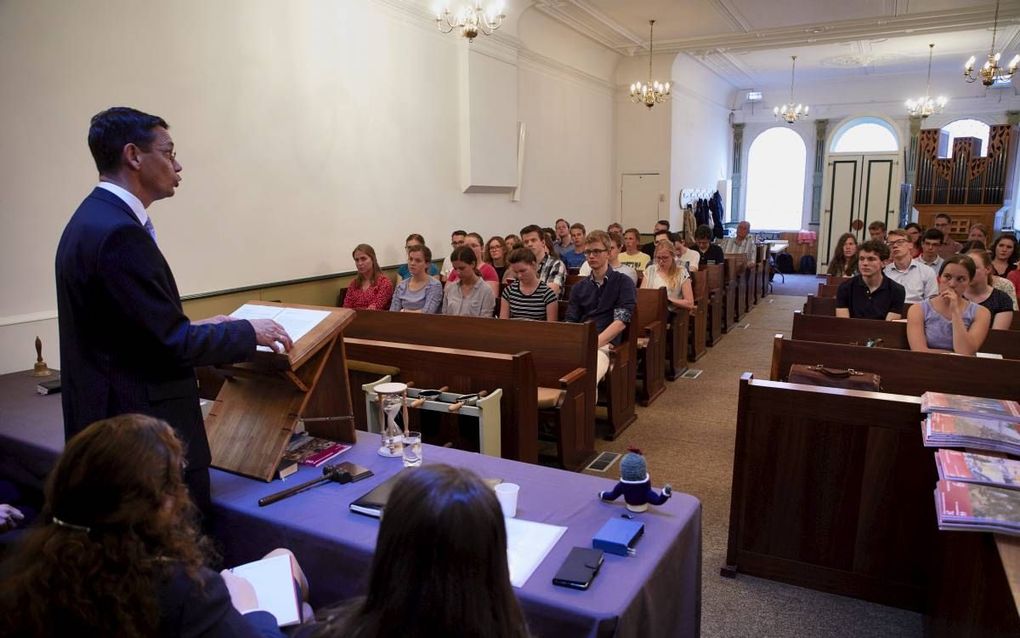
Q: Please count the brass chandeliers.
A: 5